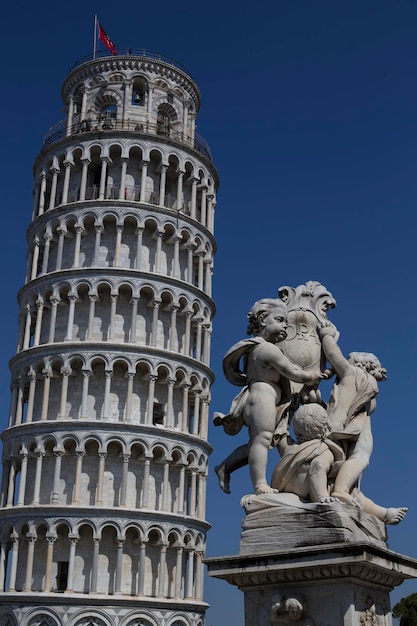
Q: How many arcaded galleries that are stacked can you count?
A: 6